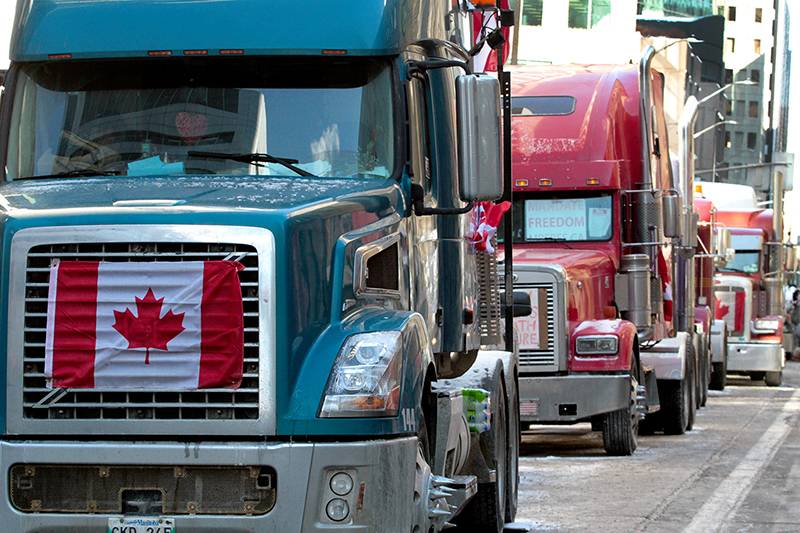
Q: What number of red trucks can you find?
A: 3